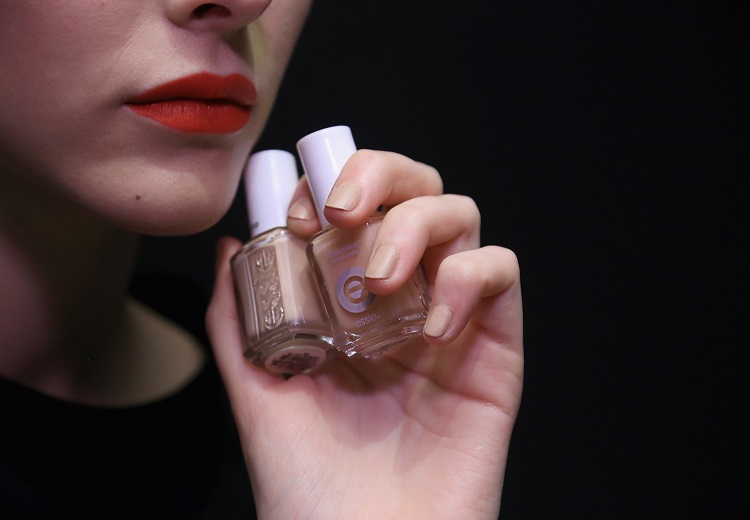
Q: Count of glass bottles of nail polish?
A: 2